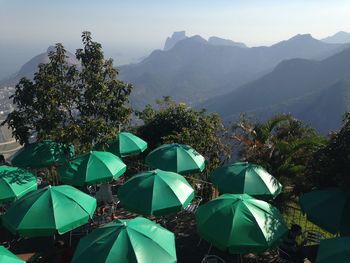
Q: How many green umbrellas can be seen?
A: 13